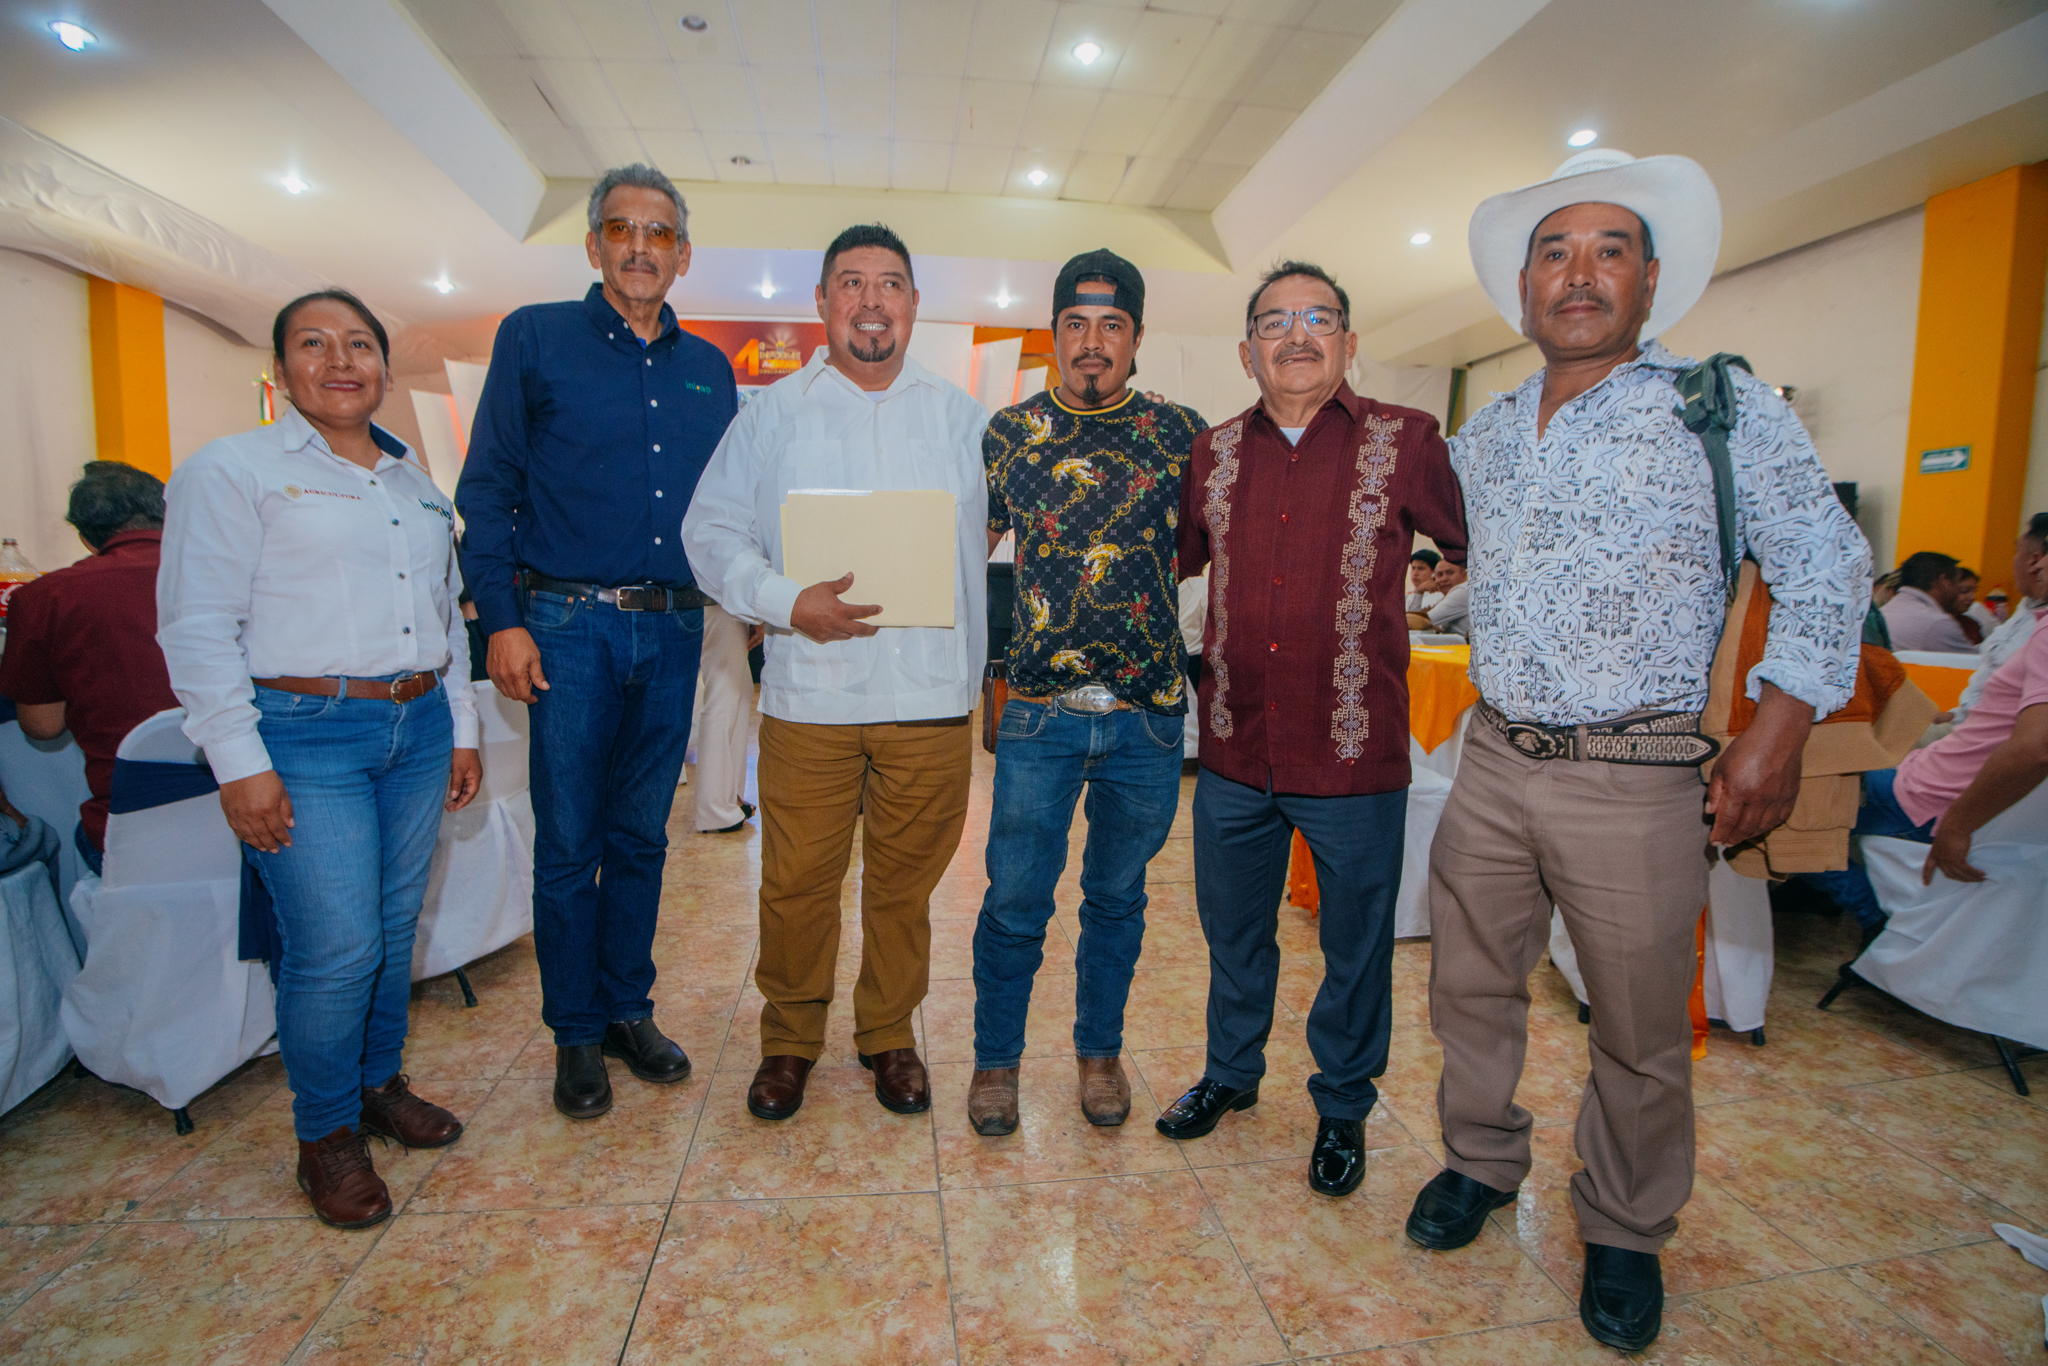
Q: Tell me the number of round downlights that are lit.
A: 9